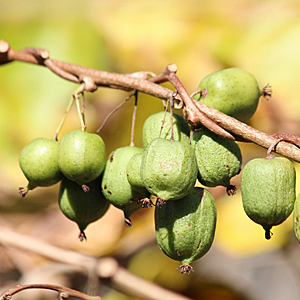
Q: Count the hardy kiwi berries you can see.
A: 12